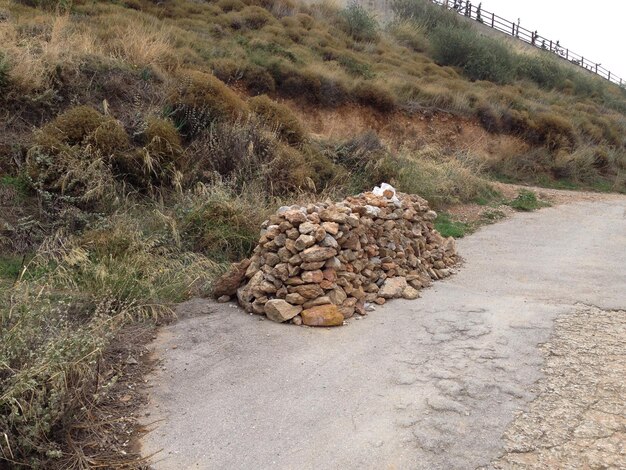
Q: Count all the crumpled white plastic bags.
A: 1